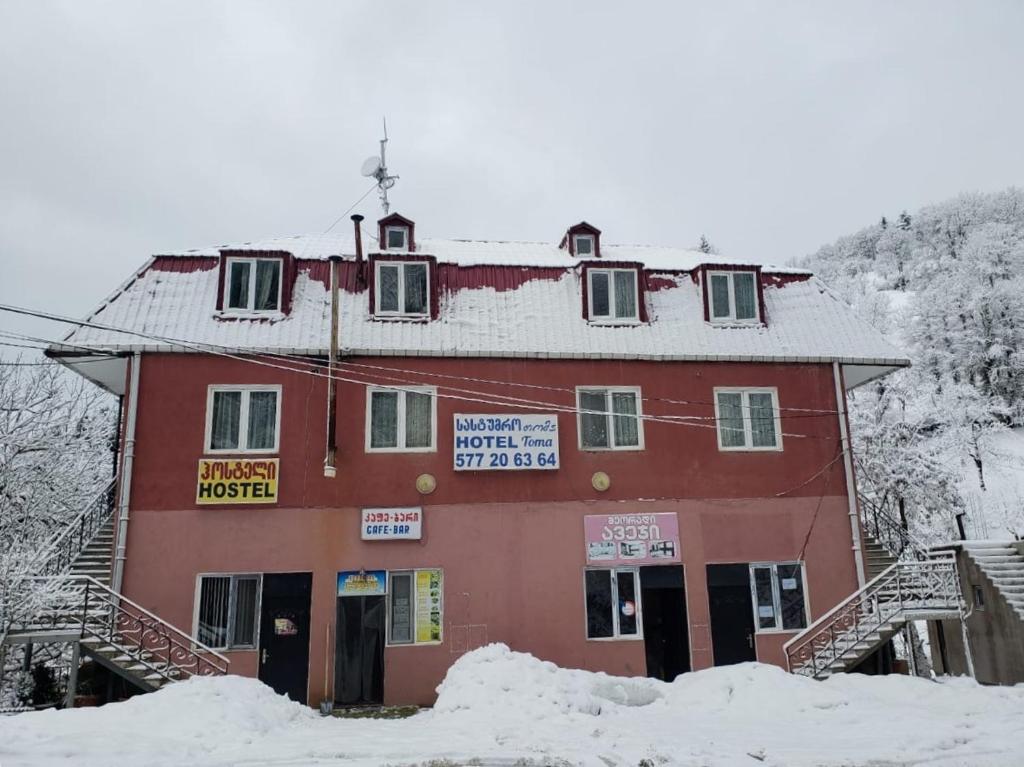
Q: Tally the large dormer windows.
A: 4